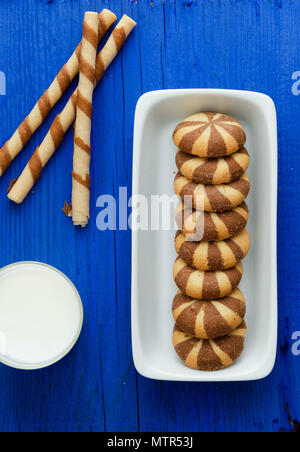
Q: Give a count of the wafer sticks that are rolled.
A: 3